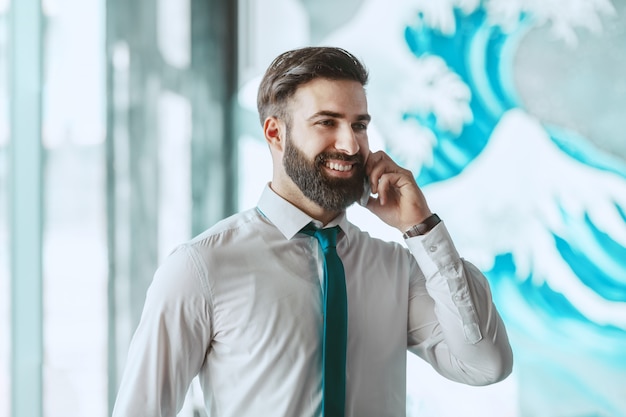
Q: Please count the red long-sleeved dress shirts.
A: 0